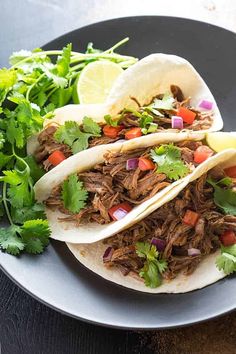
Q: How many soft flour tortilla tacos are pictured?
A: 3